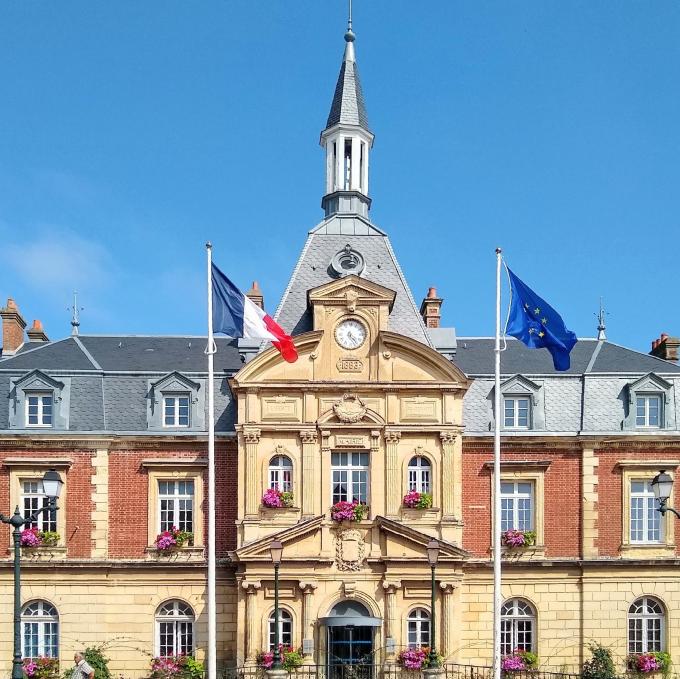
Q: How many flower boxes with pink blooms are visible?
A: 12